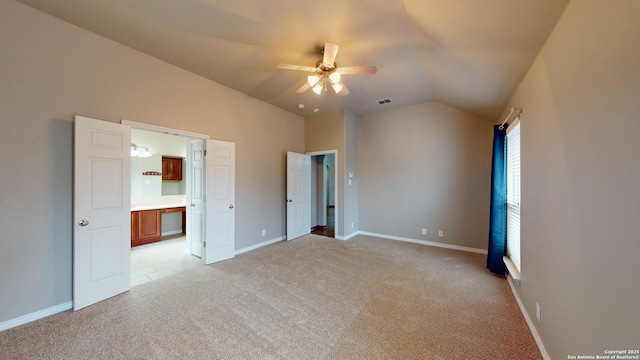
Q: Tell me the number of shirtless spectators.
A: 0